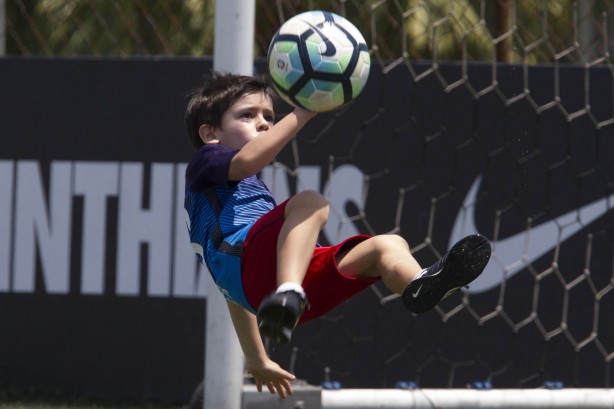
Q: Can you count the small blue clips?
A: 4